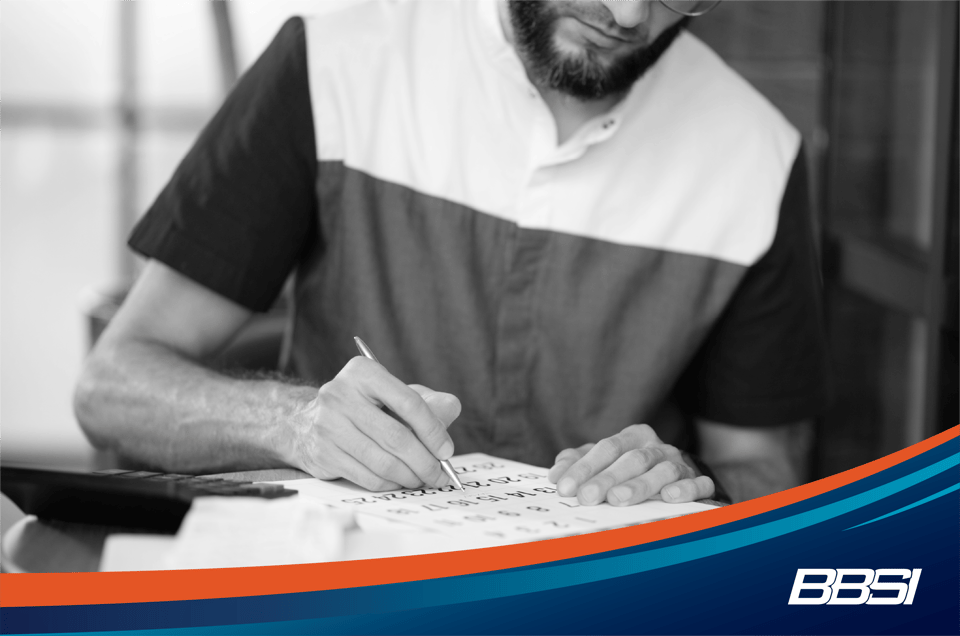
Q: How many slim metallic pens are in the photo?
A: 1